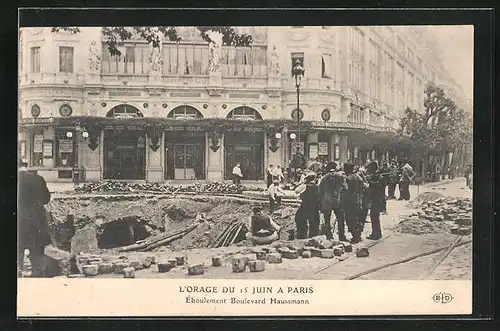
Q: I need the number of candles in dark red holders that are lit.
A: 0